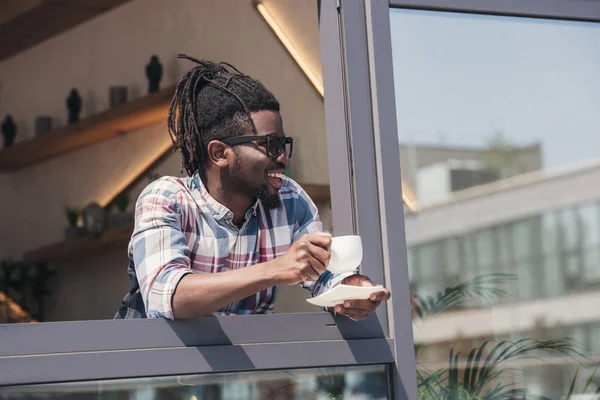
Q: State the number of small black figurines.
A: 3